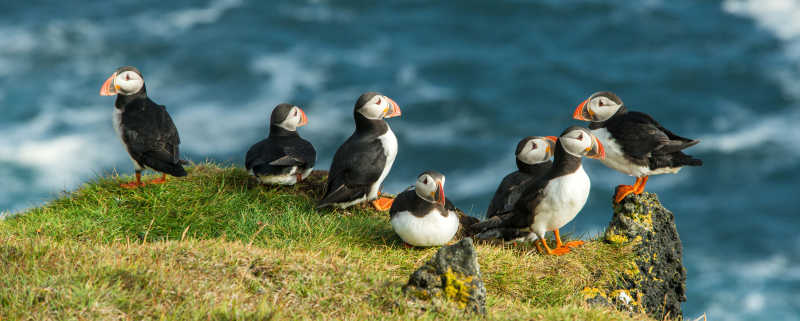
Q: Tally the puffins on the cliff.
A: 7